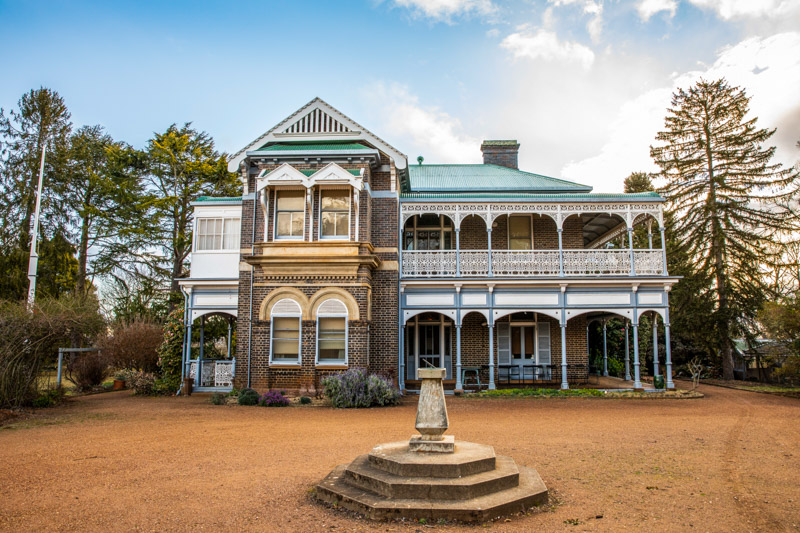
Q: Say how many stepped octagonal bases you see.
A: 1